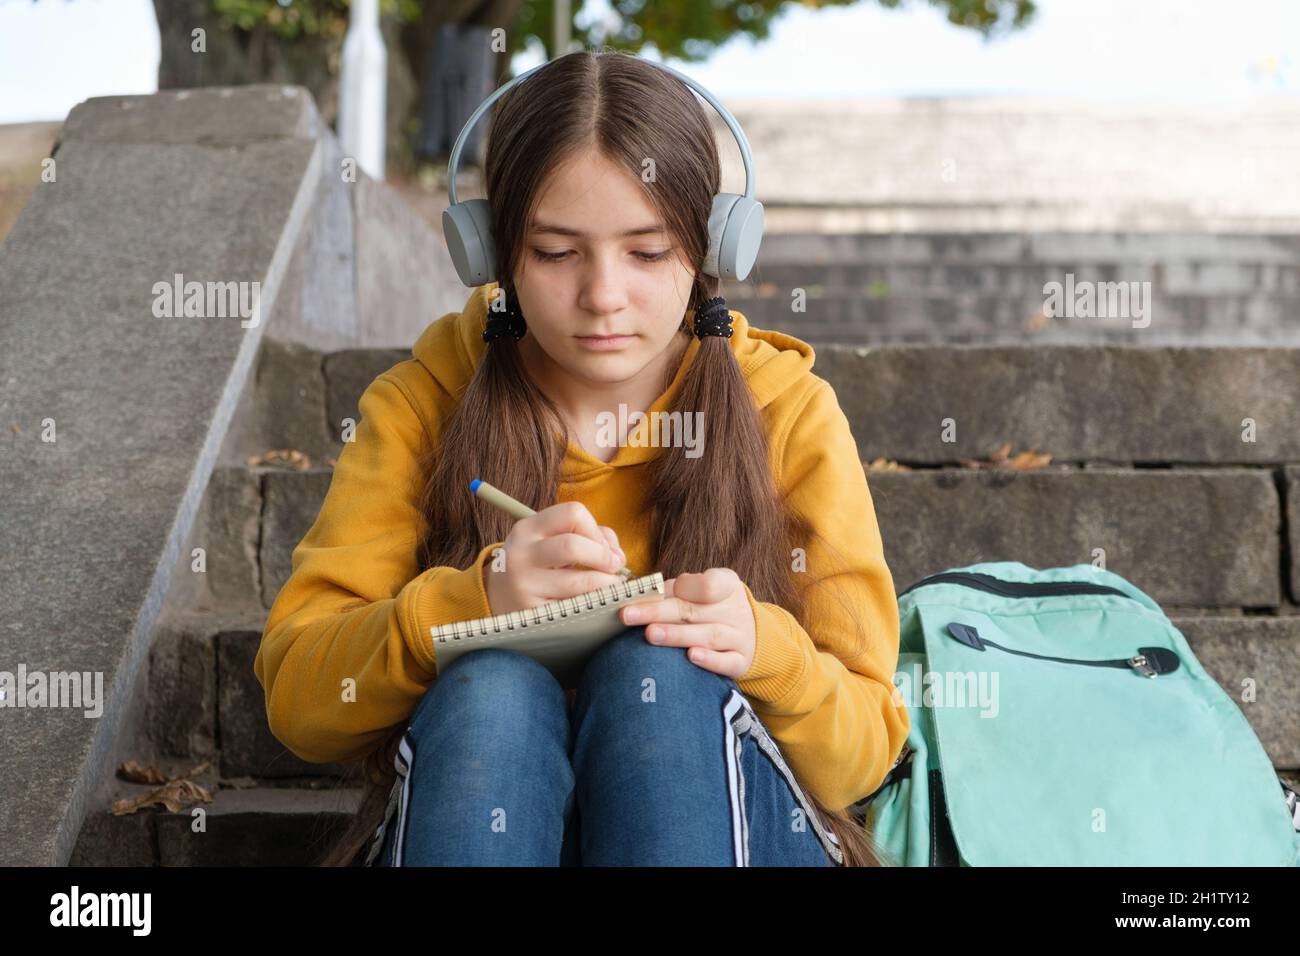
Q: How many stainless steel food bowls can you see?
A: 0